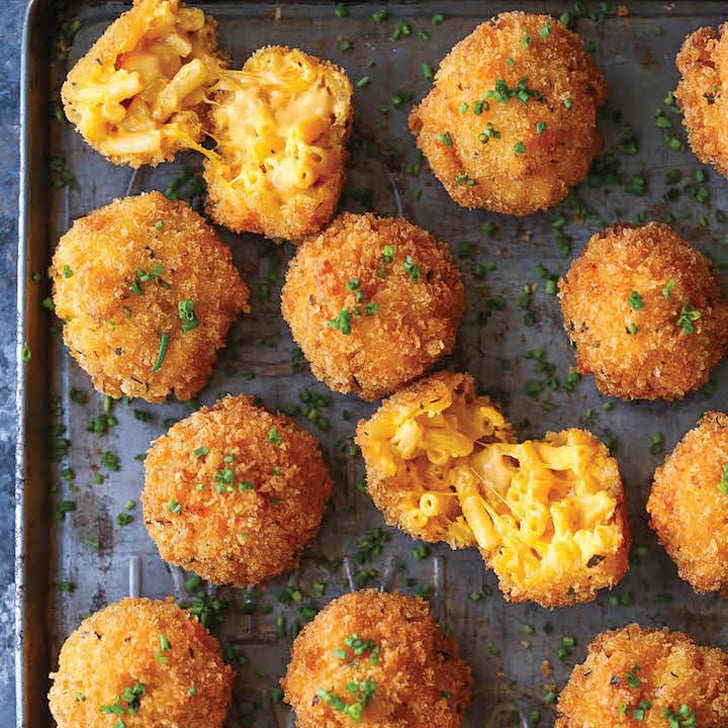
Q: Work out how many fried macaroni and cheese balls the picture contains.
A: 12